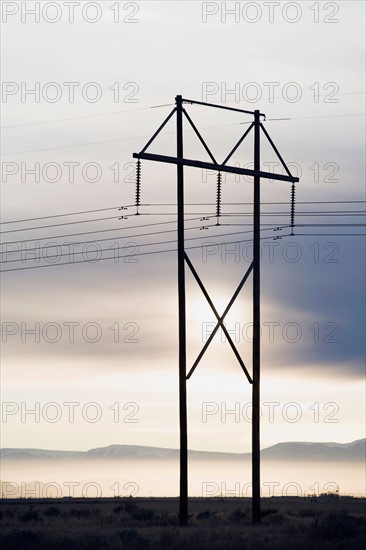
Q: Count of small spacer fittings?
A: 6